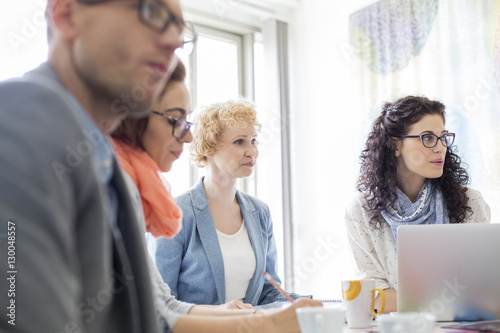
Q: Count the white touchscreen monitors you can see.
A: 0